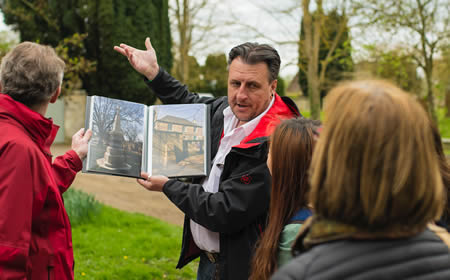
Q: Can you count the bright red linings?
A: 1